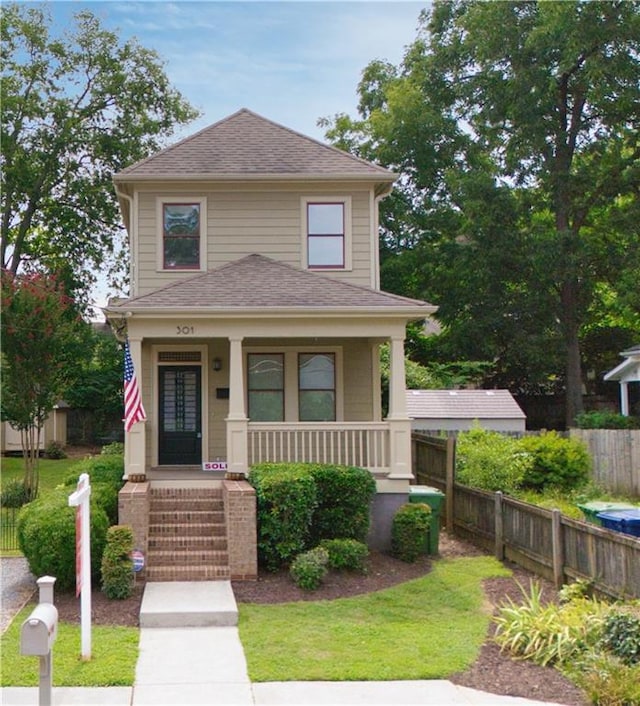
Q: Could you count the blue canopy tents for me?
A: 0